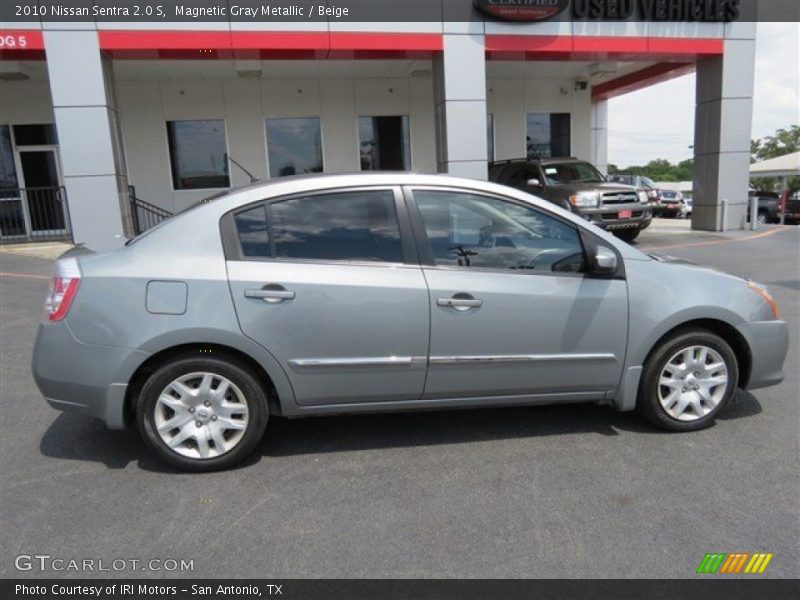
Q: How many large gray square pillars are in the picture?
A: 3